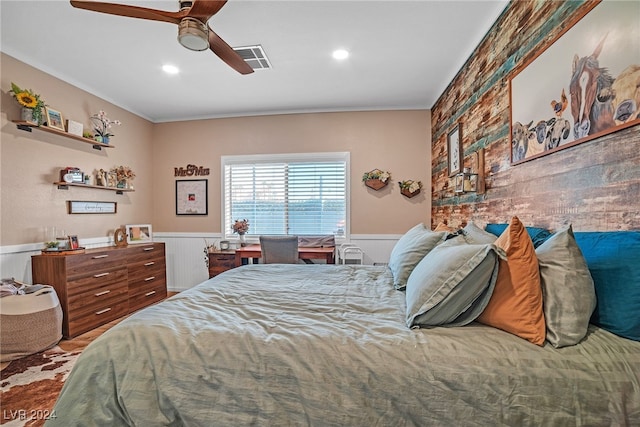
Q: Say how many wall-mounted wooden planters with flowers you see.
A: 2